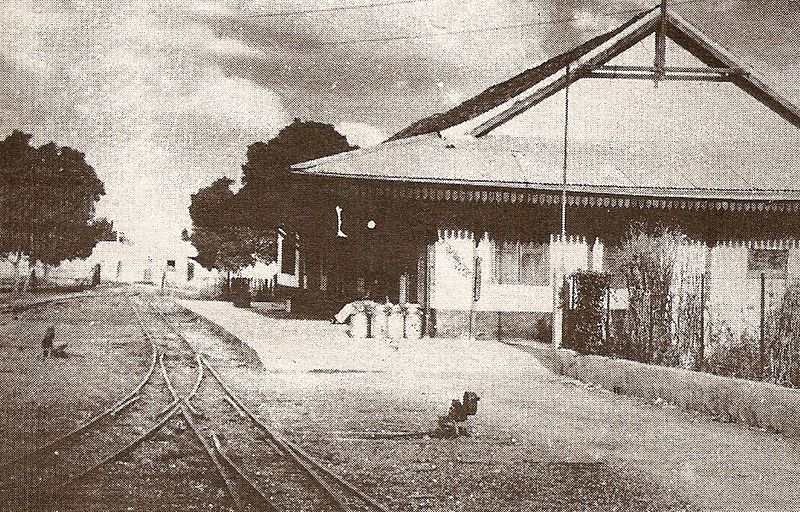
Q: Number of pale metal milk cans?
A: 4